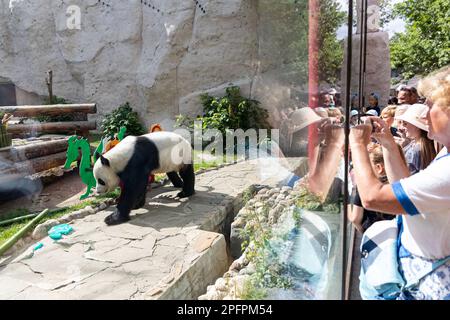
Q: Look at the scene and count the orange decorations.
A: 2